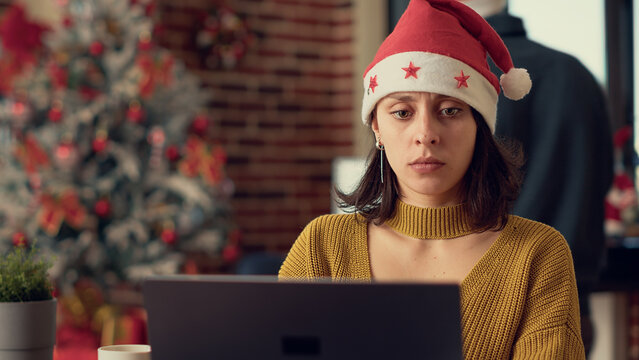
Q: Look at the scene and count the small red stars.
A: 3